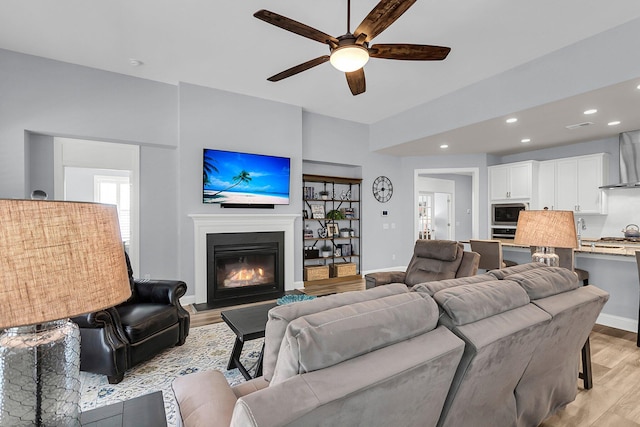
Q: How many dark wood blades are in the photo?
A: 5